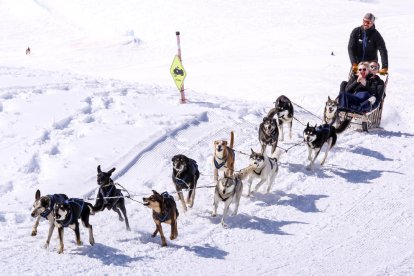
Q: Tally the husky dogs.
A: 12